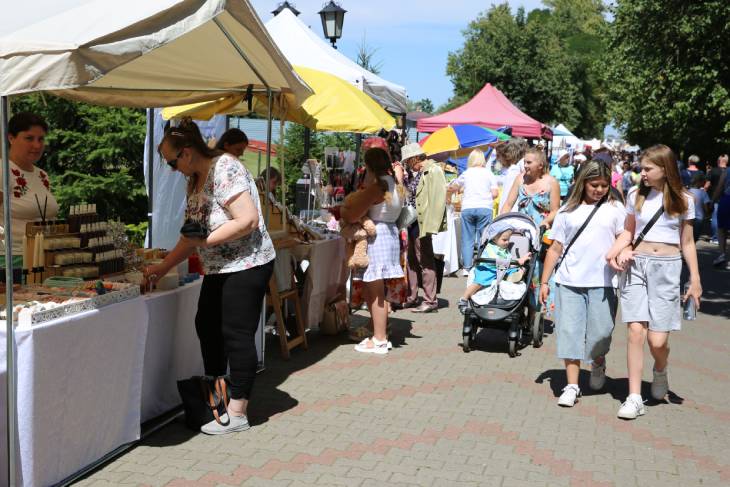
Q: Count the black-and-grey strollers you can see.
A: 1